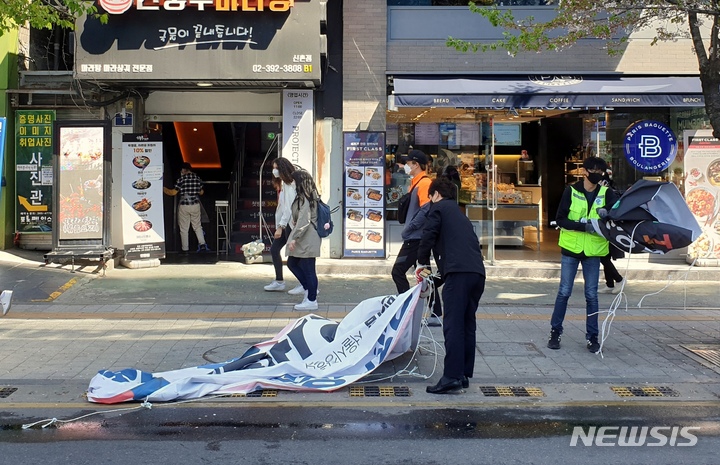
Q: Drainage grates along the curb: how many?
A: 5